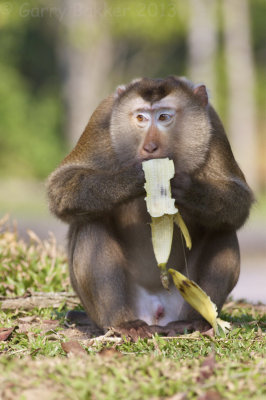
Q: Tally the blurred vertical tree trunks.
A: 3